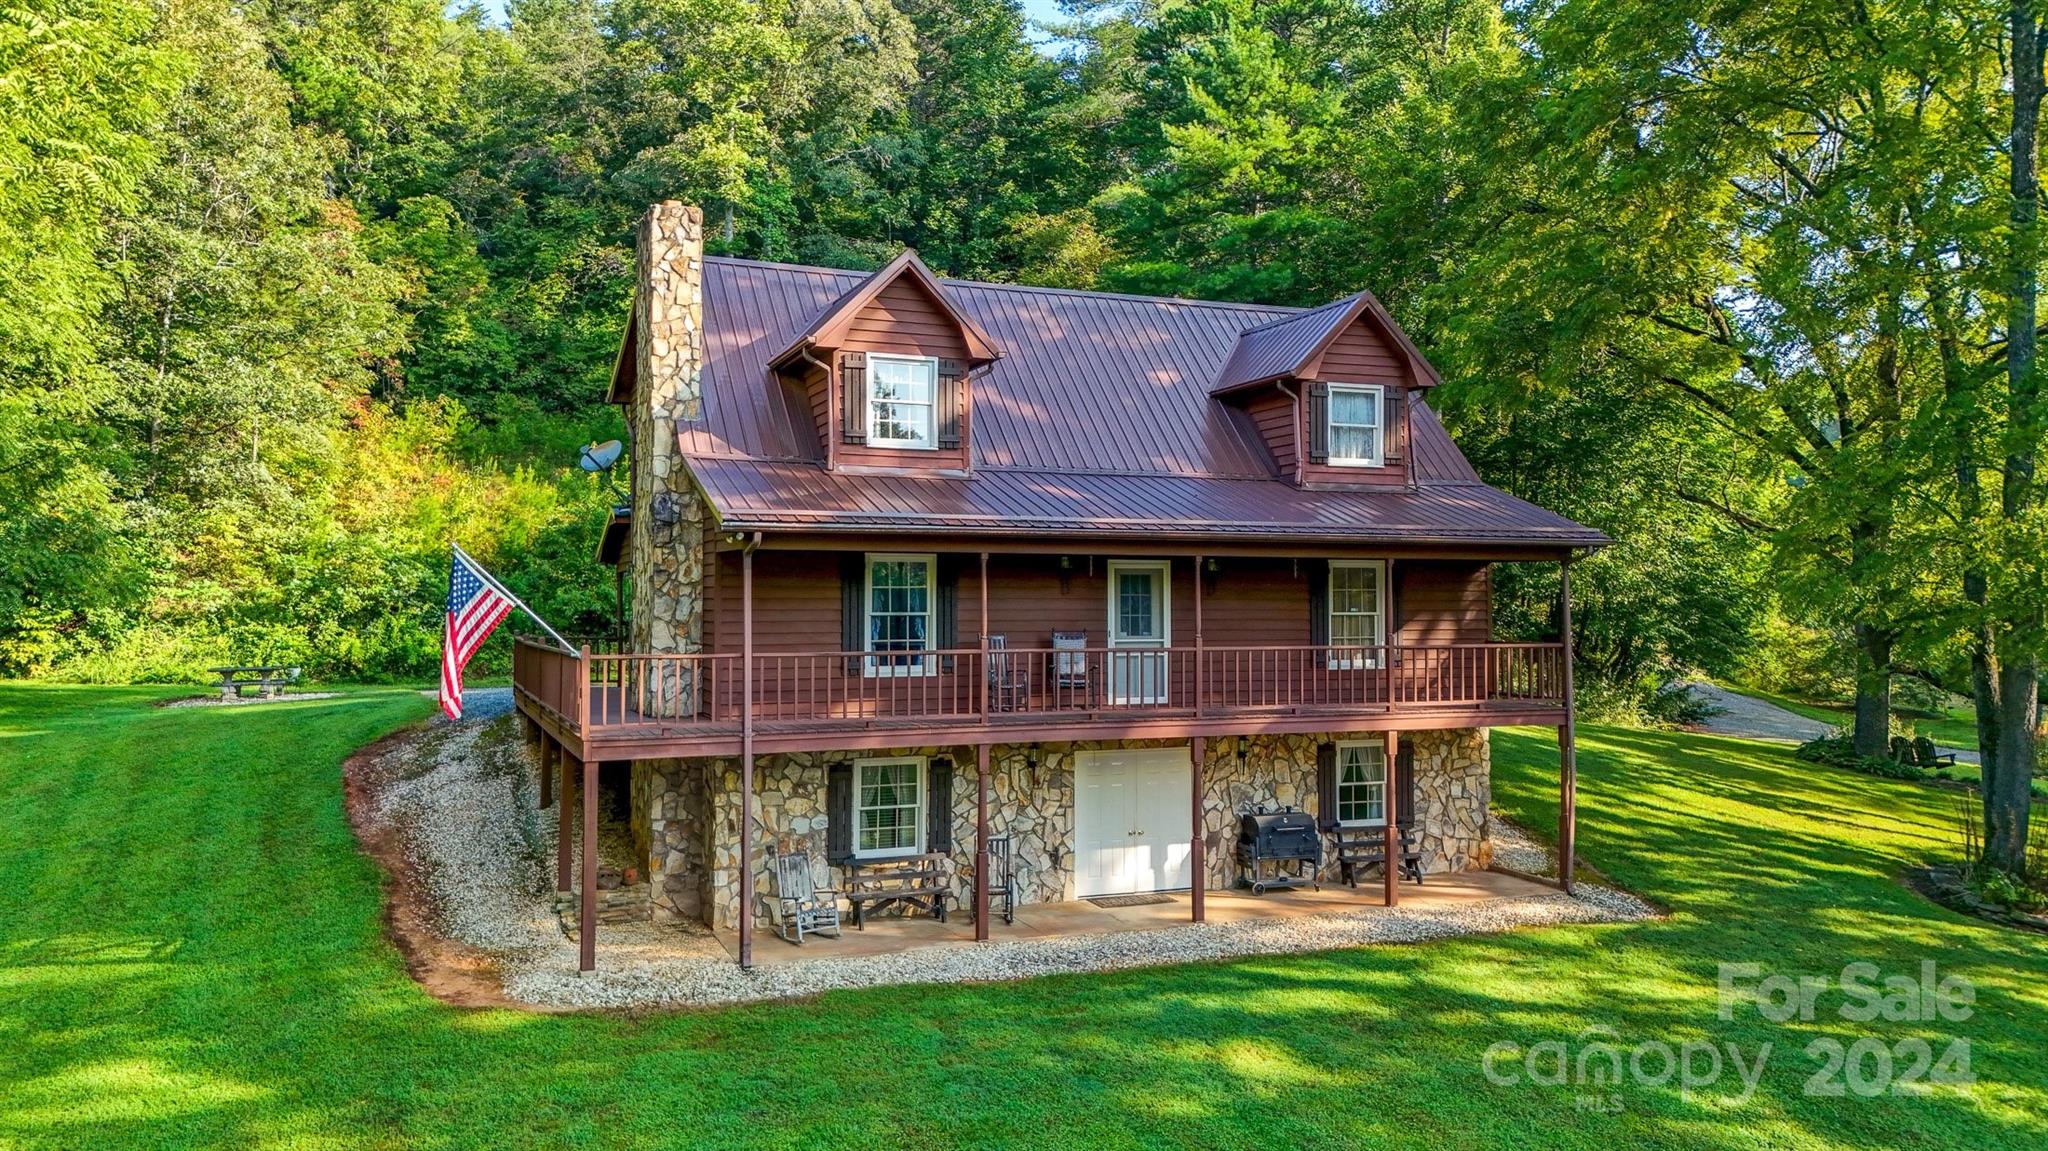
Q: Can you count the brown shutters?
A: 12